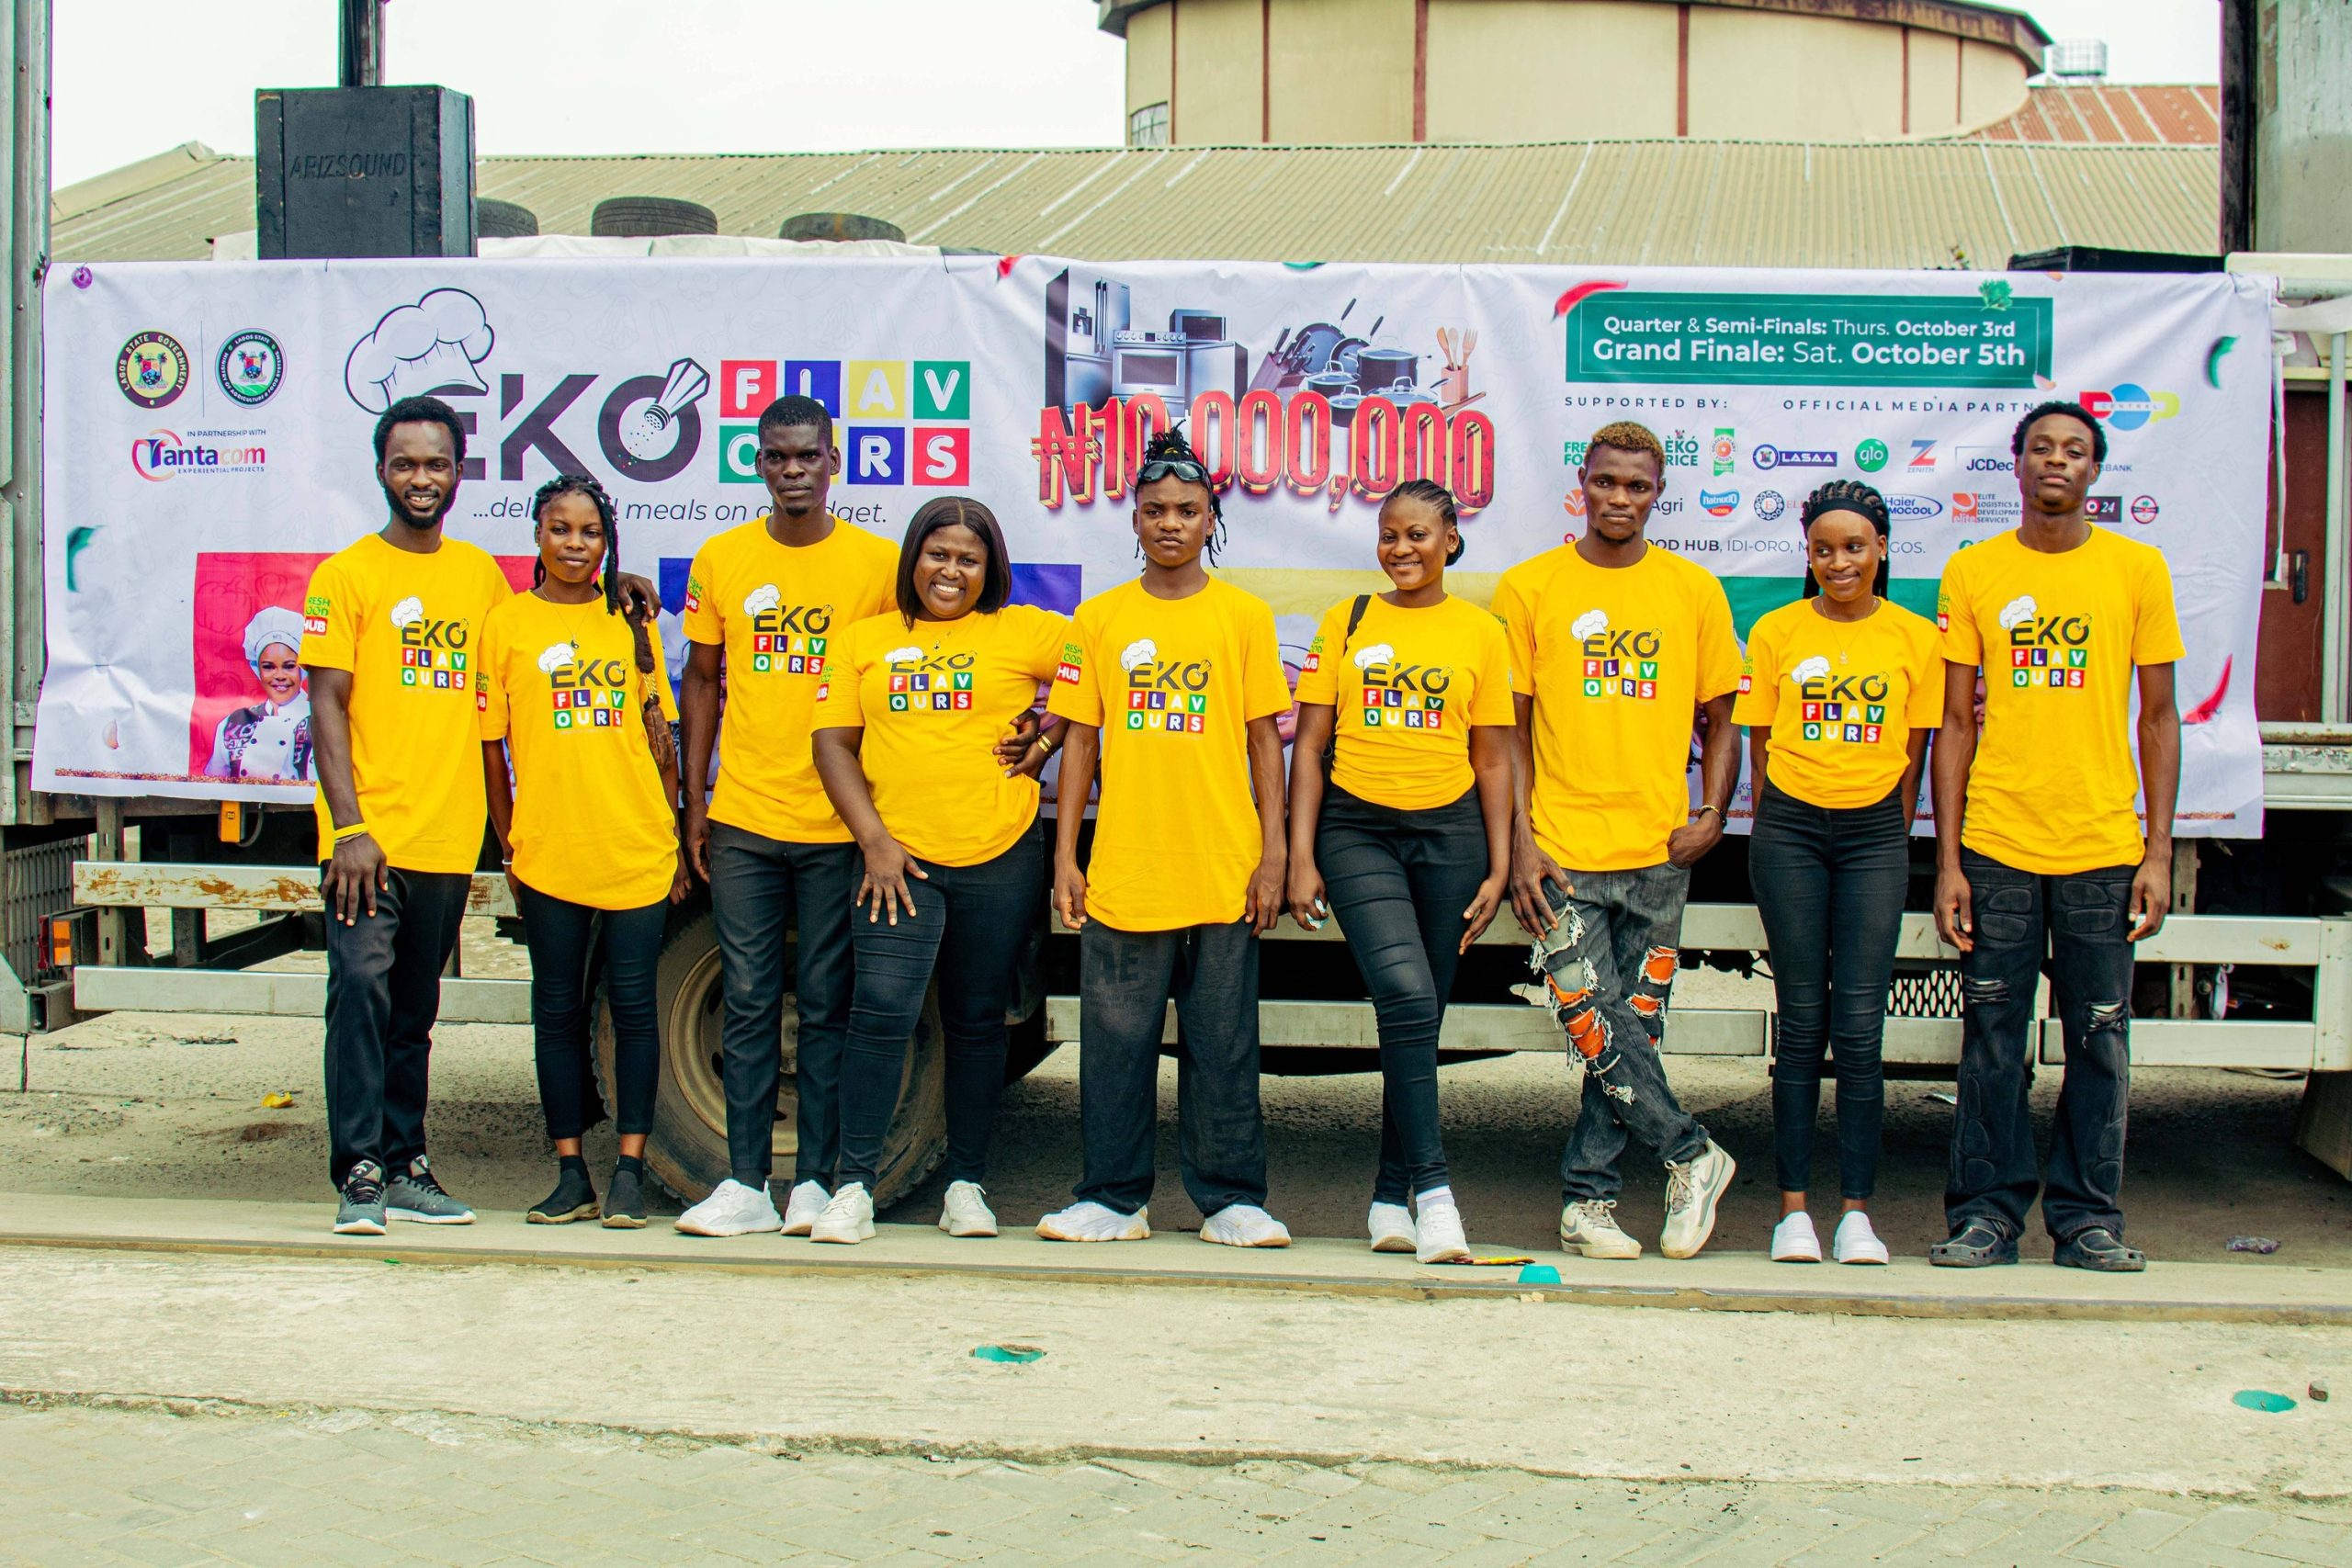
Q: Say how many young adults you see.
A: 9